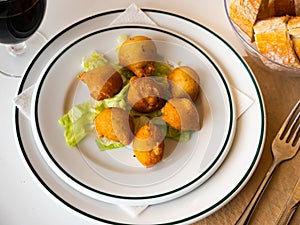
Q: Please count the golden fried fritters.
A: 7